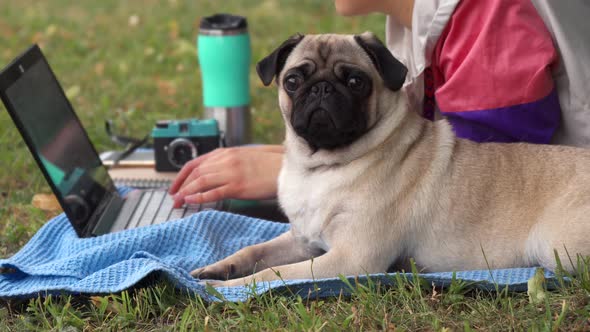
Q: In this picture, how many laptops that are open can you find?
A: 1